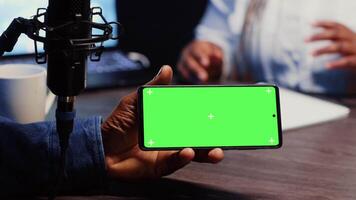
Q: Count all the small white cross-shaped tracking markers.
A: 5